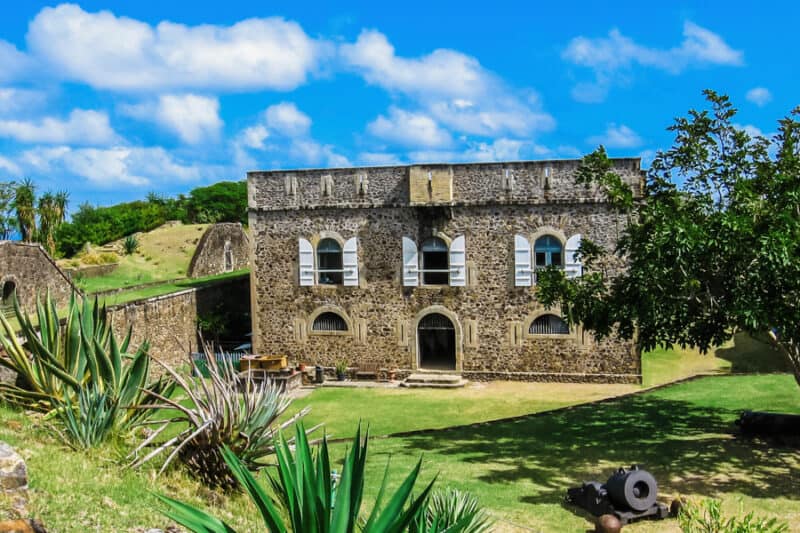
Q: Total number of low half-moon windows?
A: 2